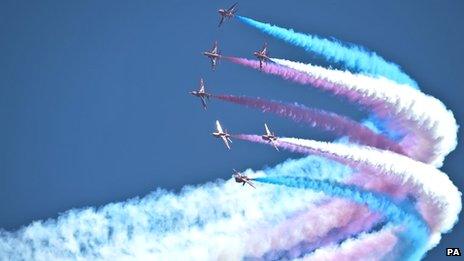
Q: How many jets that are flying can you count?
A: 7